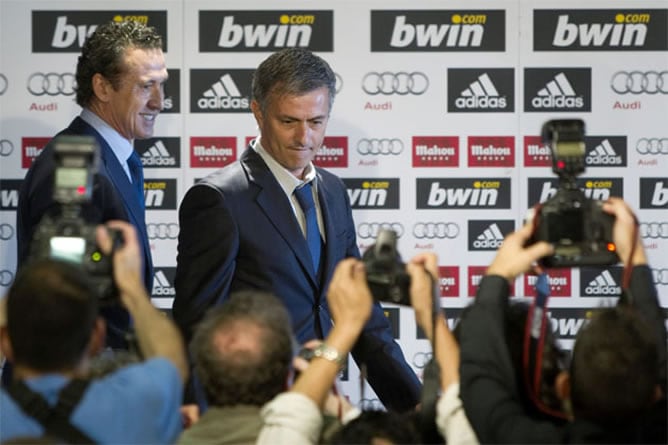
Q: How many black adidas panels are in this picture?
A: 9